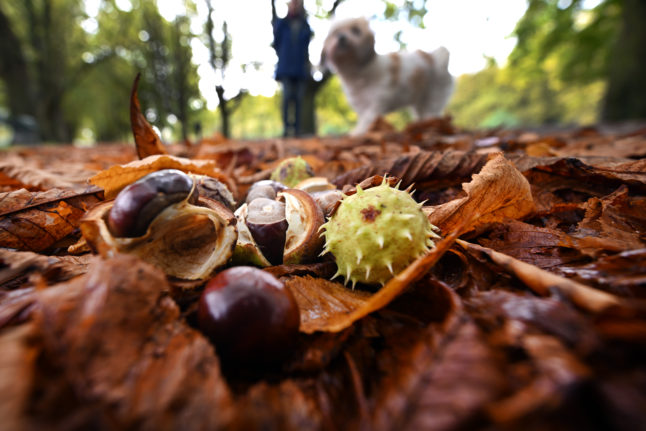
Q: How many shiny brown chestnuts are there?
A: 3